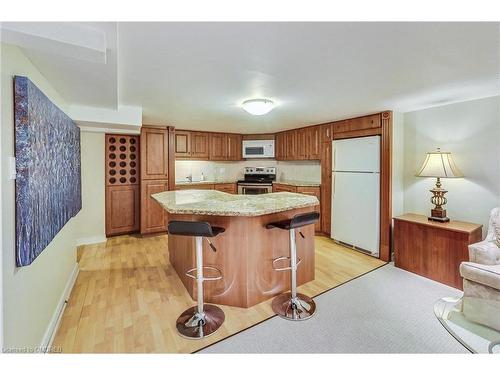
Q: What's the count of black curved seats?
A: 2